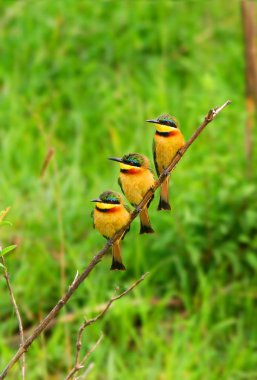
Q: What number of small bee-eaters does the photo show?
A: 3